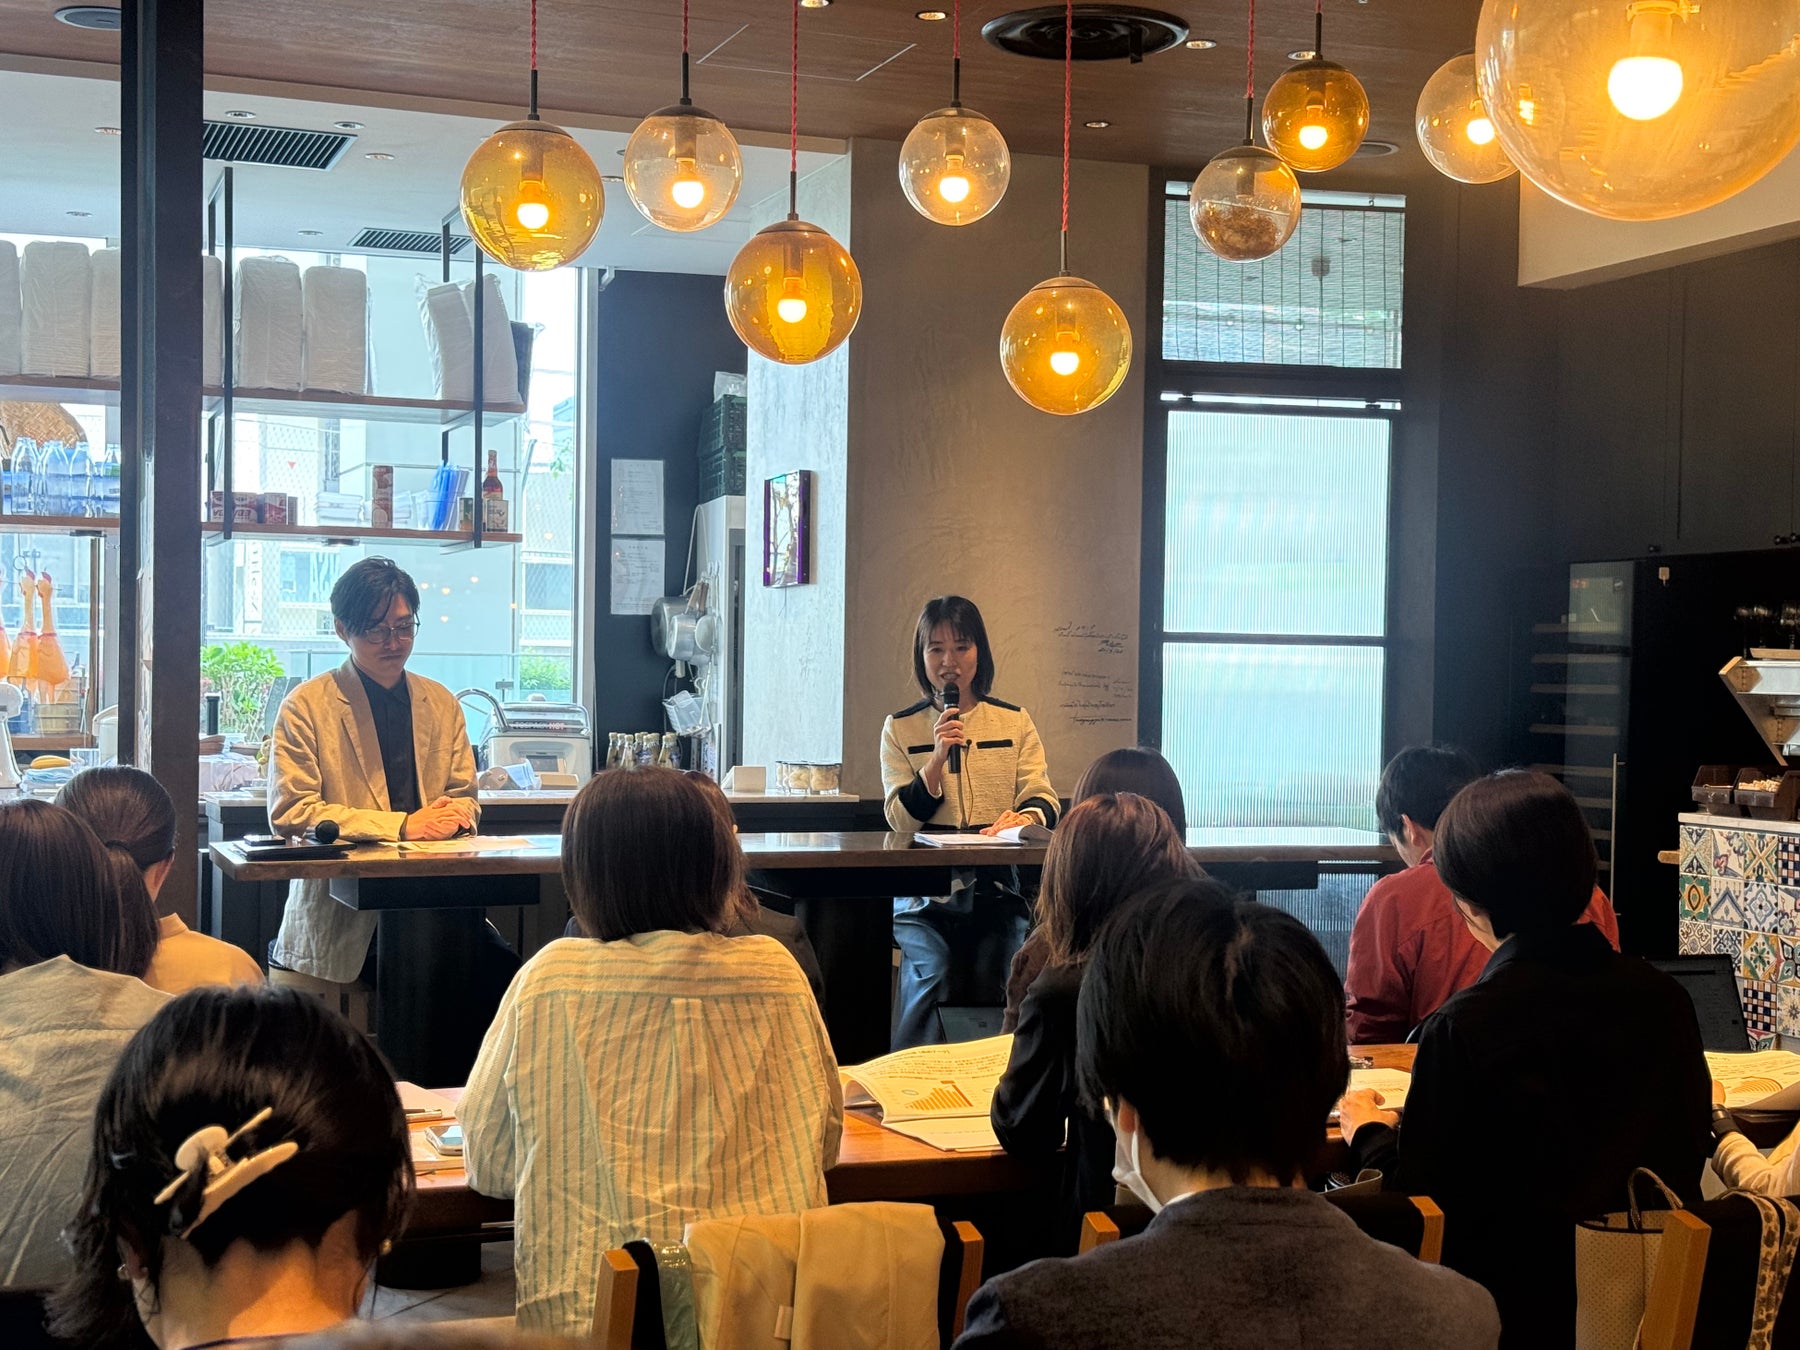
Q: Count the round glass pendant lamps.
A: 9